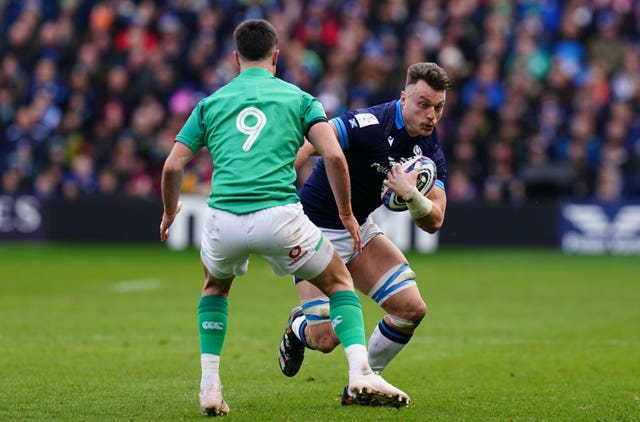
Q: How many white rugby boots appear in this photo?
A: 2